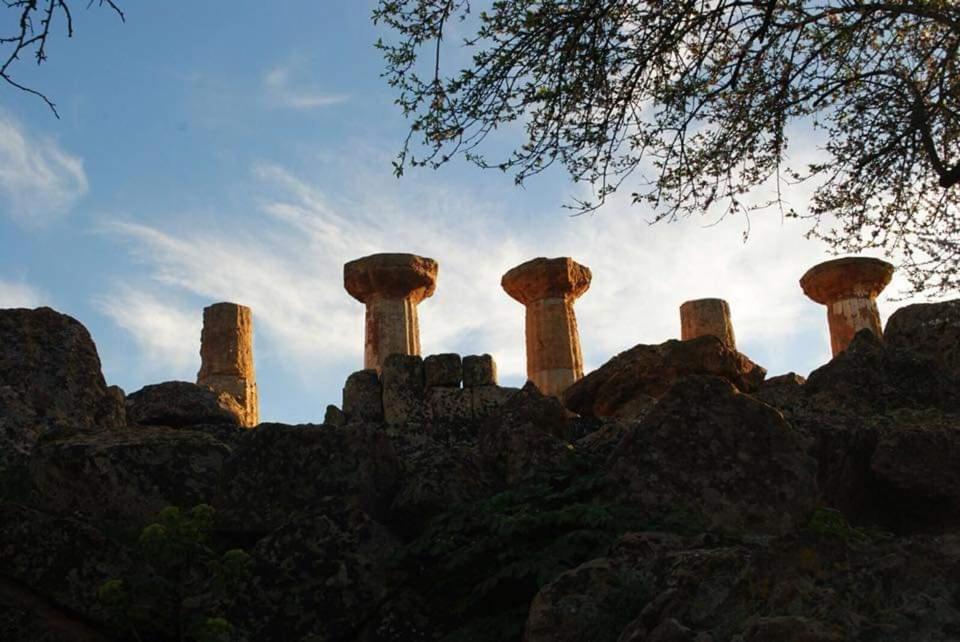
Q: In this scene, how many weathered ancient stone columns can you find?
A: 5